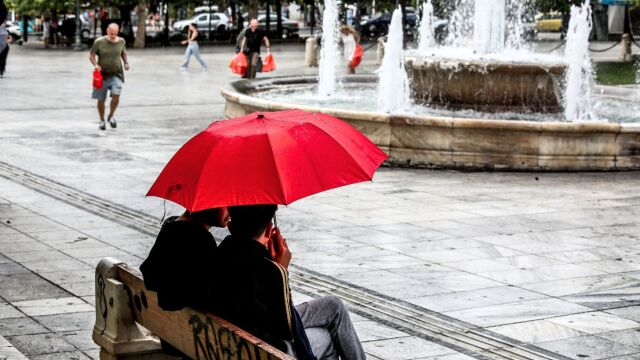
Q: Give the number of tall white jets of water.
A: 5